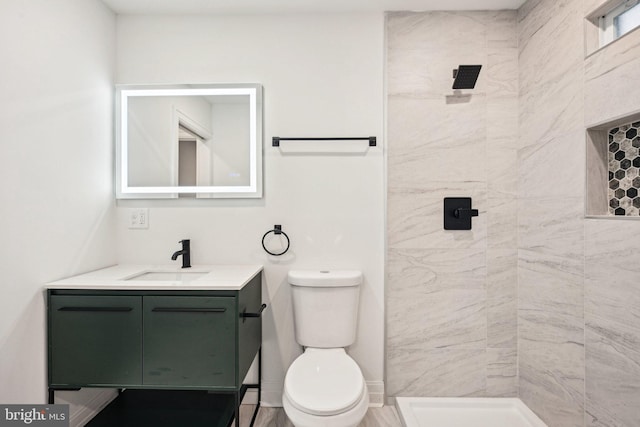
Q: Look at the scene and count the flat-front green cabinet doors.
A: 2